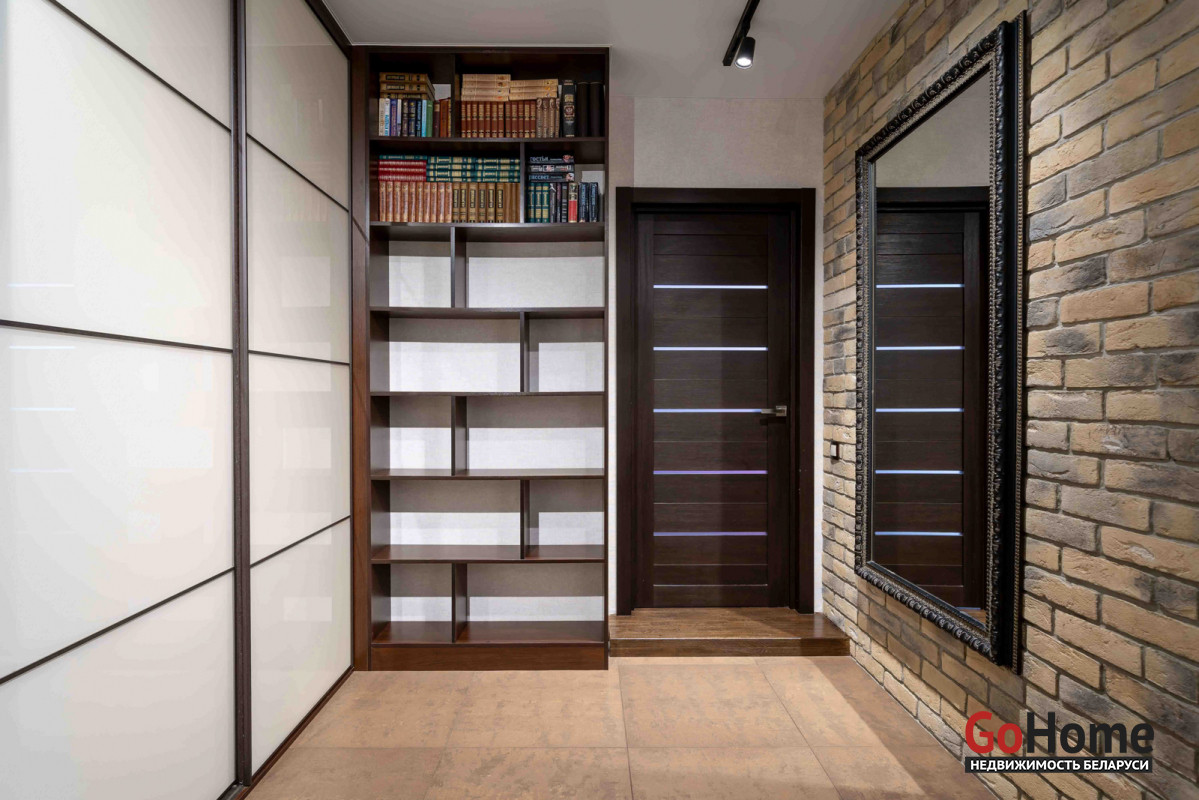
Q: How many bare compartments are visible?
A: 10